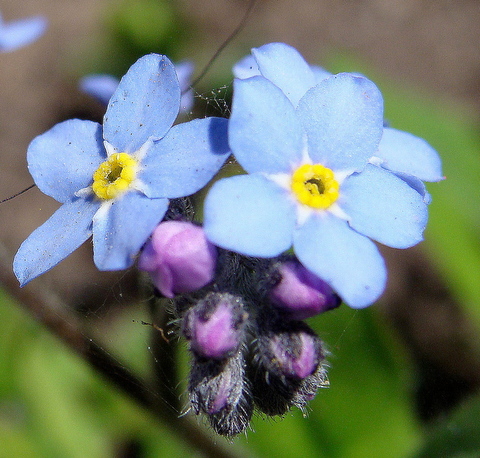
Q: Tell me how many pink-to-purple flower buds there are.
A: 5